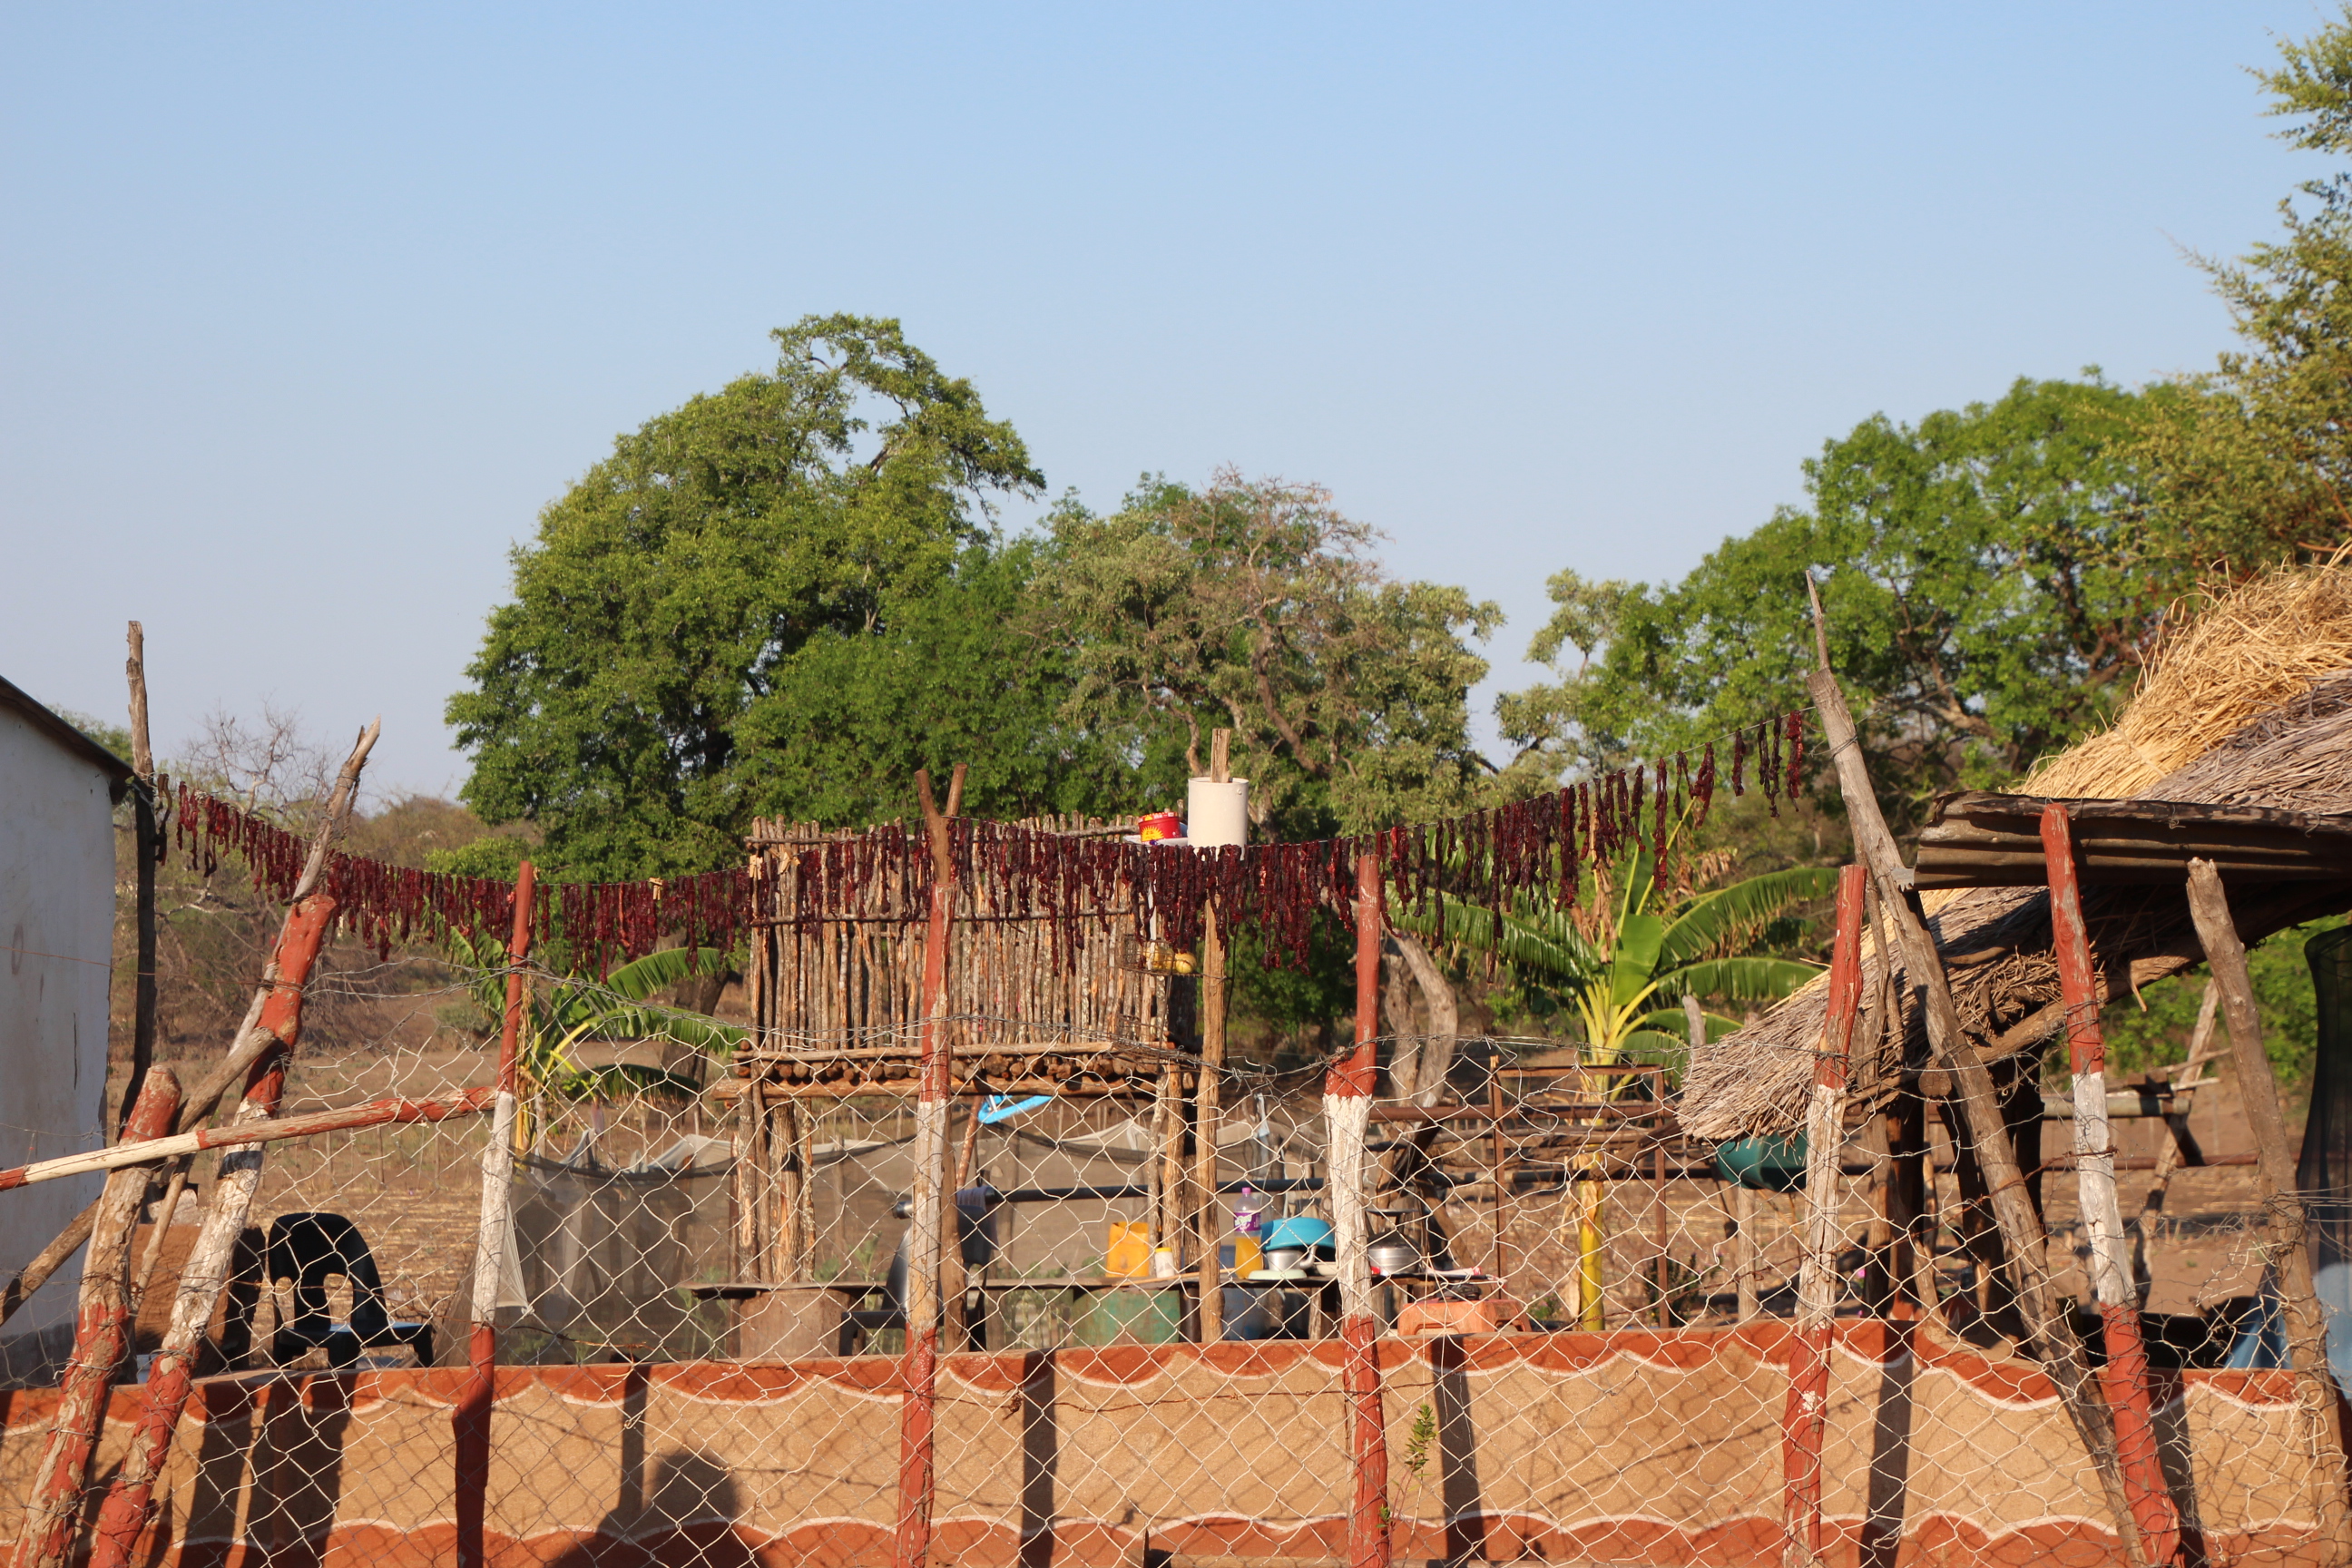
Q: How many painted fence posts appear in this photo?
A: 7